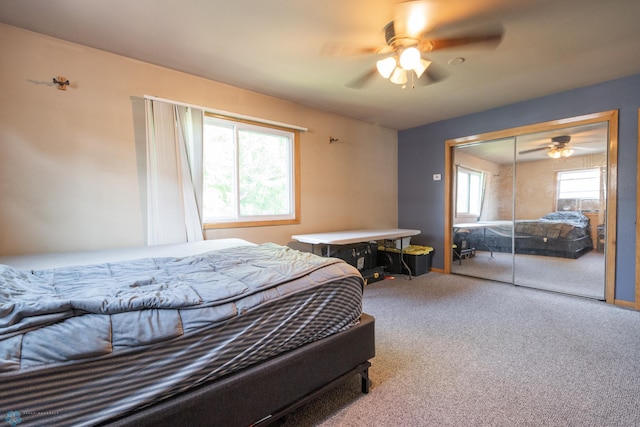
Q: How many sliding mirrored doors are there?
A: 2